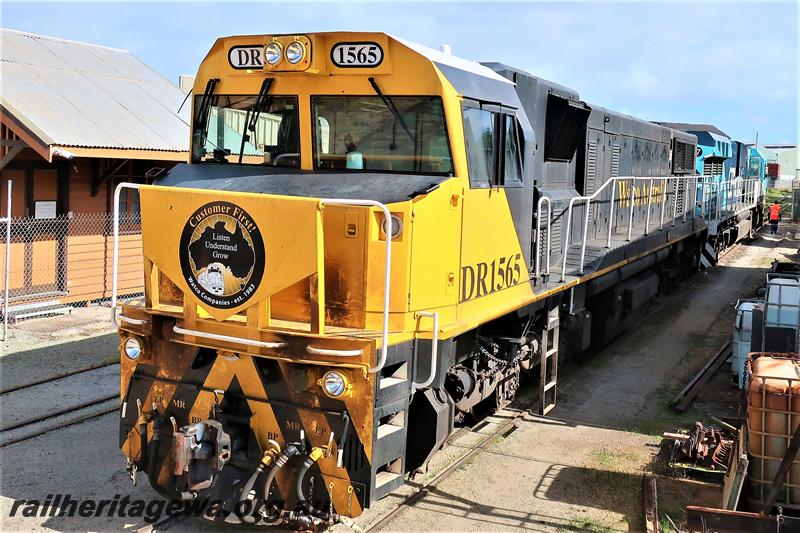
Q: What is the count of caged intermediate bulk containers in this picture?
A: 3